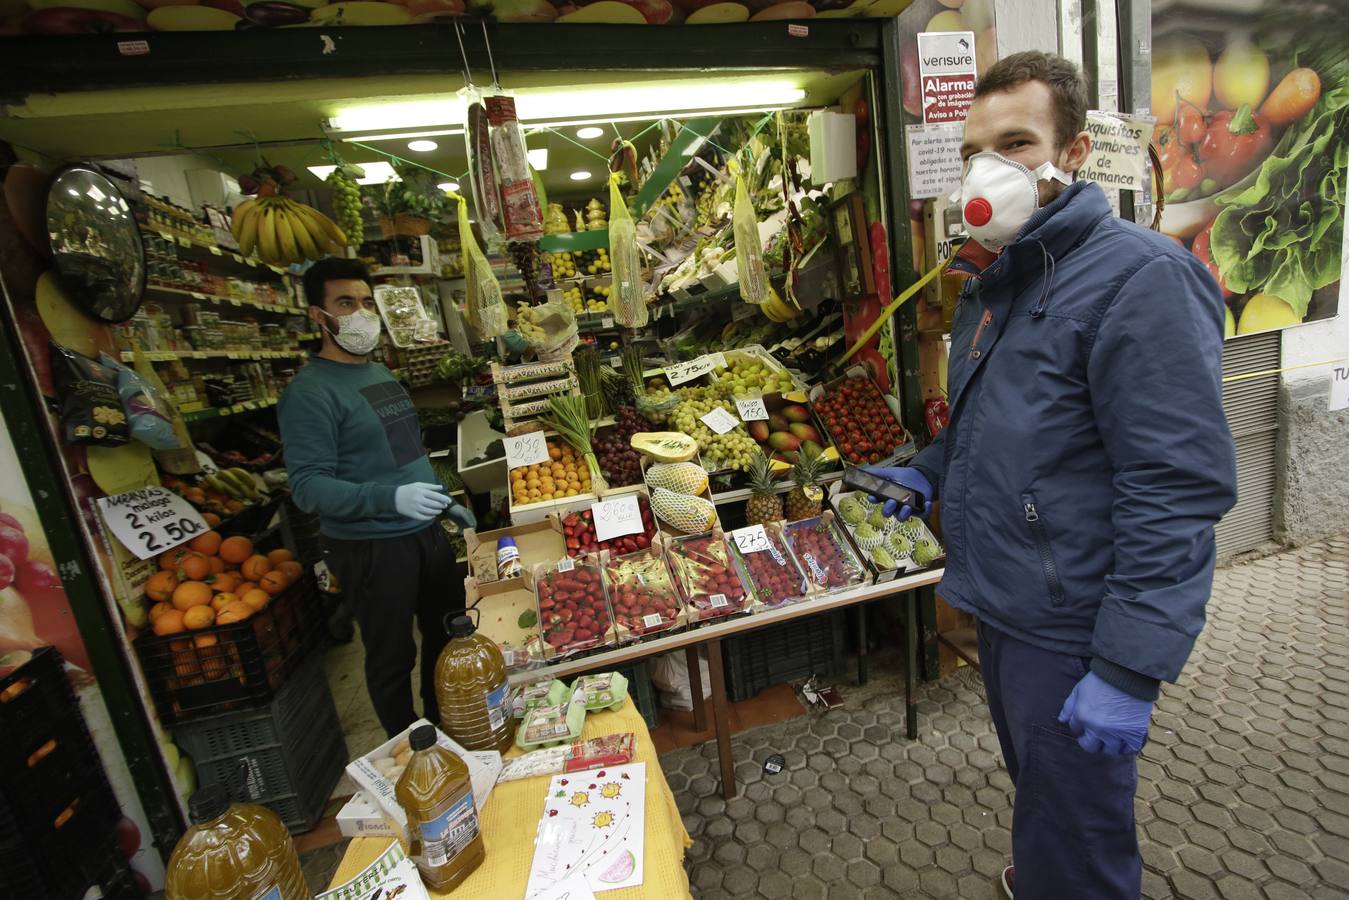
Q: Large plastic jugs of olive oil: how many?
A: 3